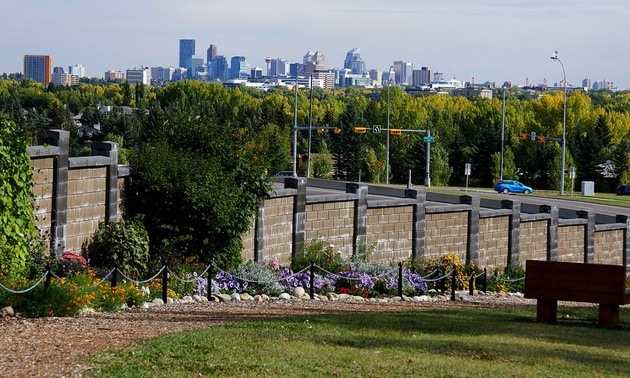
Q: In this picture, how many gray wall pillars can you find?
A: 11